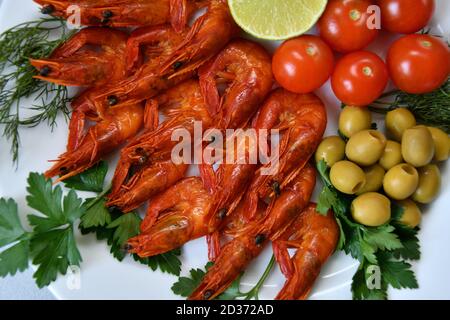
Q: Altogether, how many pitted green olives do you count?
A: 13